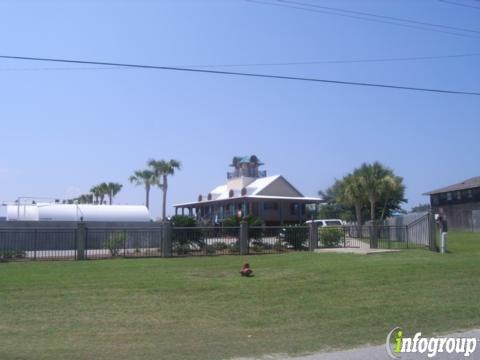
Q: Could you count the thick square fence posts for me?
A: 6